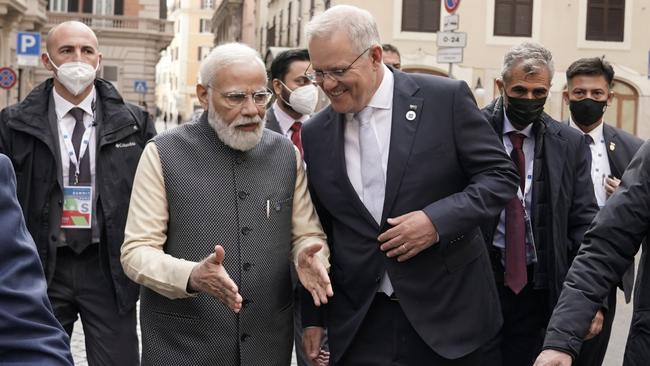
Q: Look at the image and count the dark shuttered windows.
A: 3